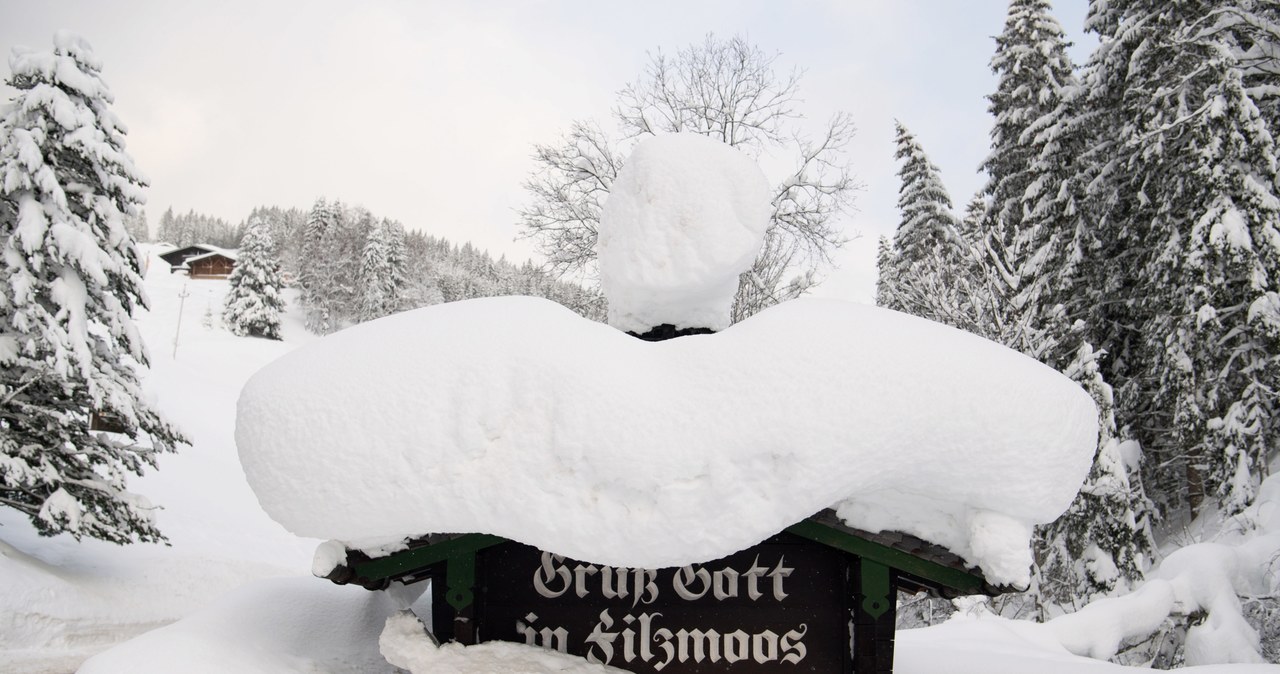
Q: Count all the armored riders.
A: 0